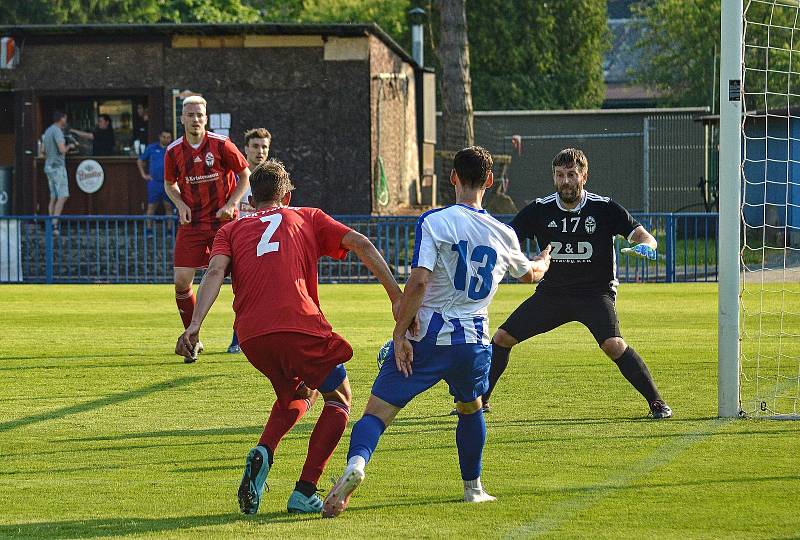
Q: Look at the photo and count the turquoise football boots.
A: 2